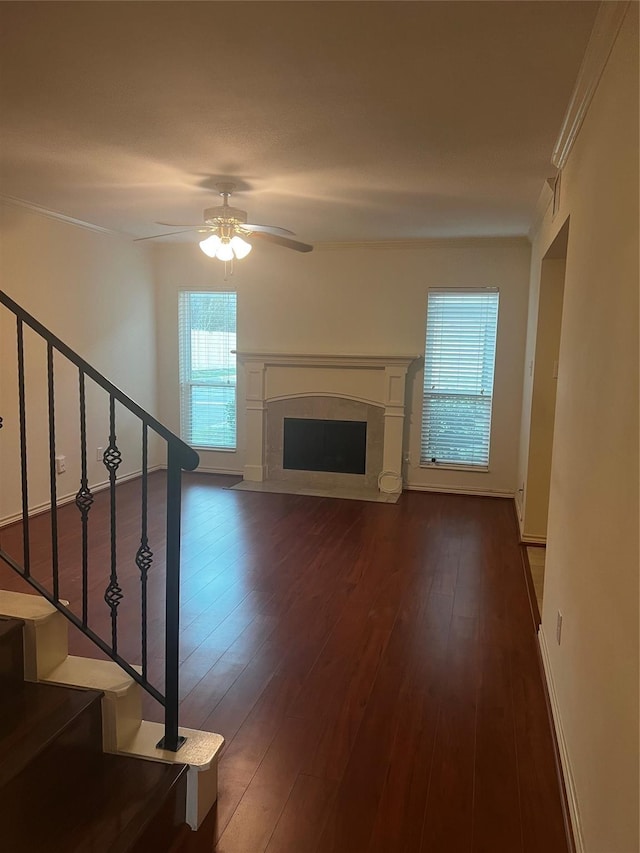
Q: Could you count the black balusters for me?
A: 5